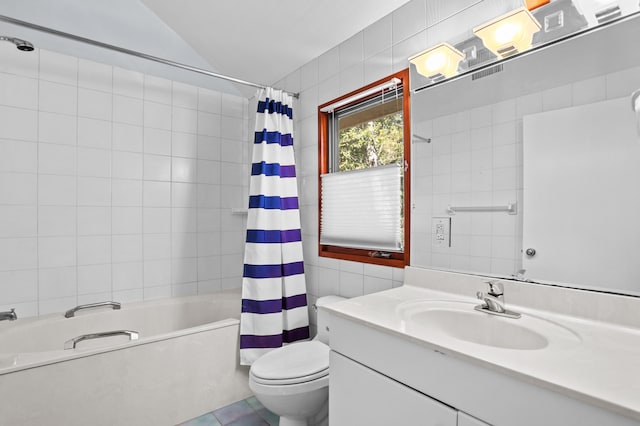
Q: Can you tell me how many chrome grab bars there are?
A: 2